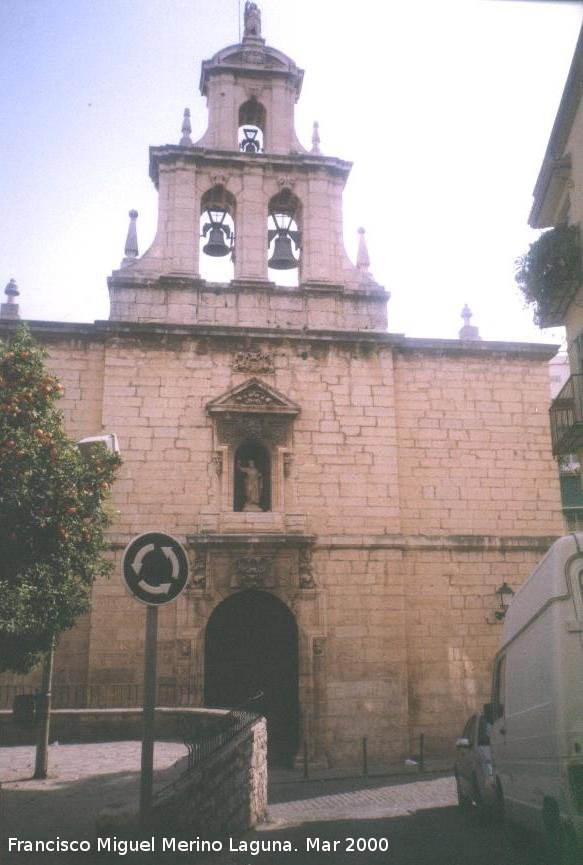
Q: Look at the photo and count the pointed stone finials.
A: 6